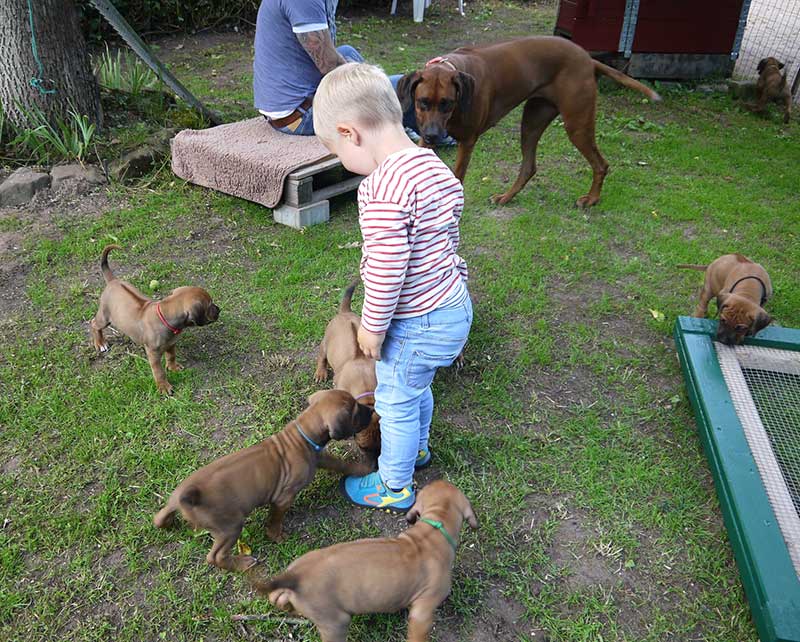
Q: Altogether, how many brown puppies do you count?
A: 6